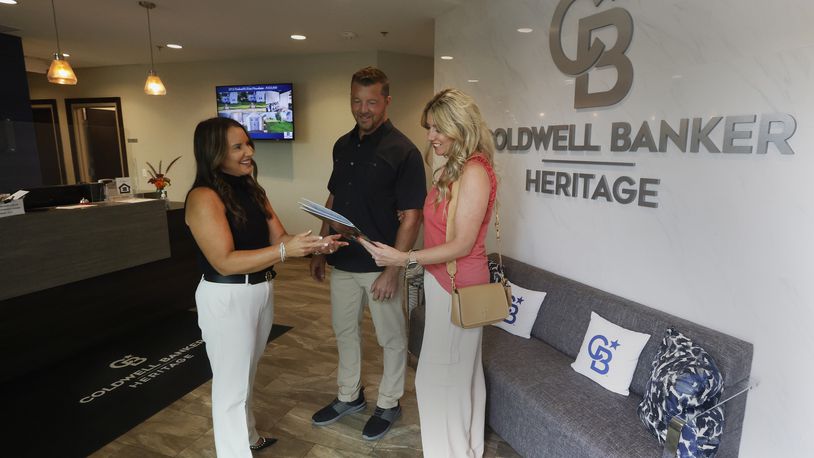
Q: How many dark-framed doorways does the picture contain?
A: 2